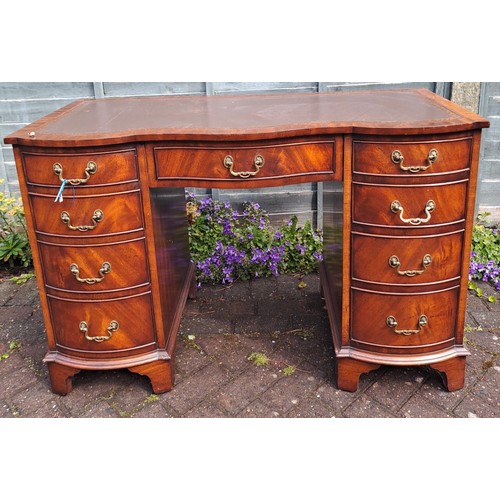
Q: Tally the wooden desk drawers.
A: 9